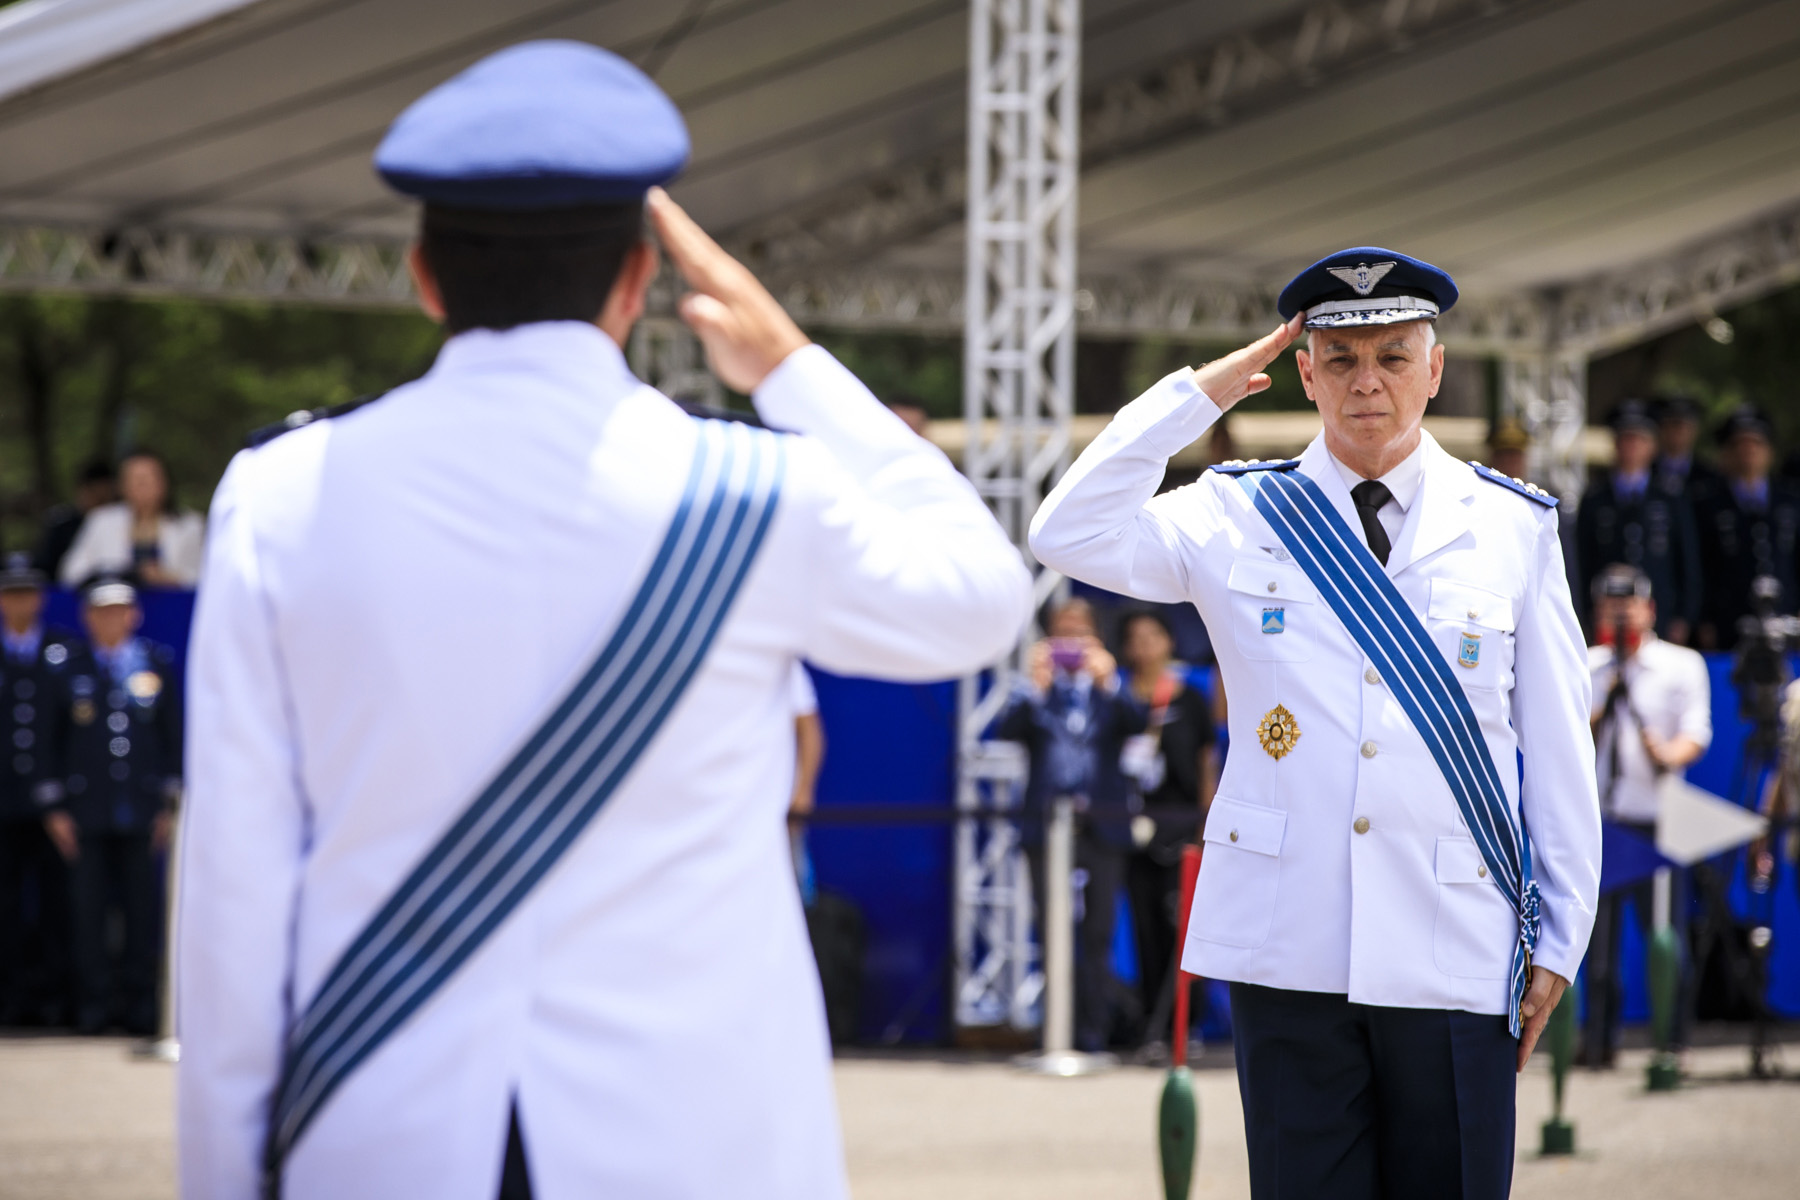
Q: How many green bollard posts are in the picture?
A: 3